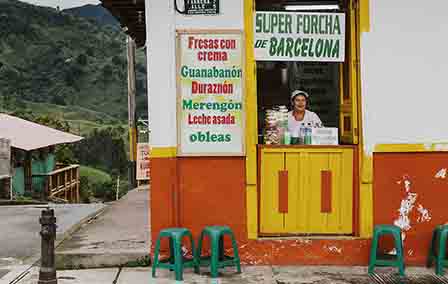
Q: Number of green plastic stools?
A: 4